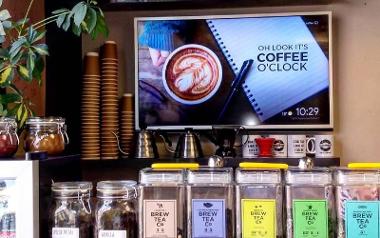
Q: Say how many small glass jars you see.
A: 4